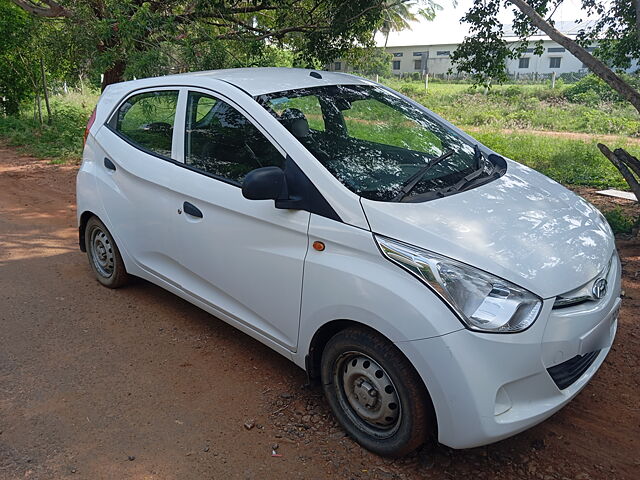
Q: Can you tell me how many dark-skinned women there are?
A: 0